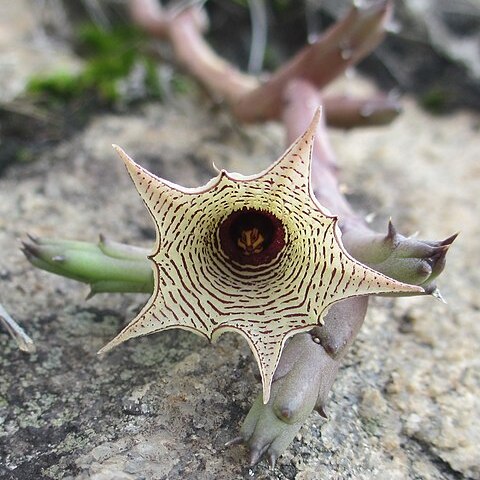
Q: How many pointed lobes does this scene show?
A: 5